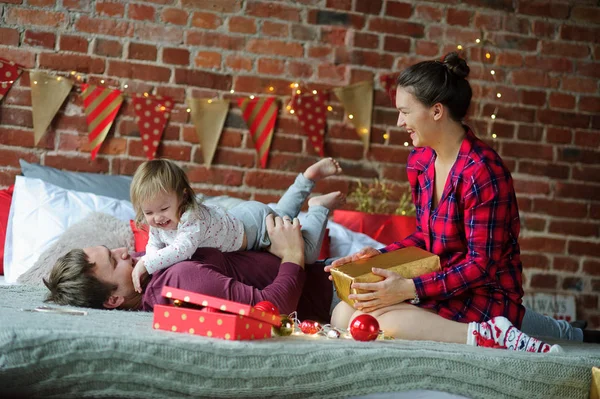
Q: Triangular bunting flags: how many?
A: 9